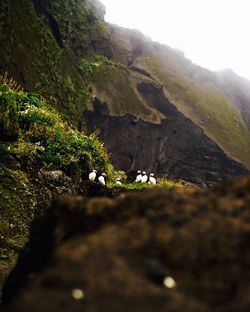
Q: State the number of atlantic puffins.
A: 6